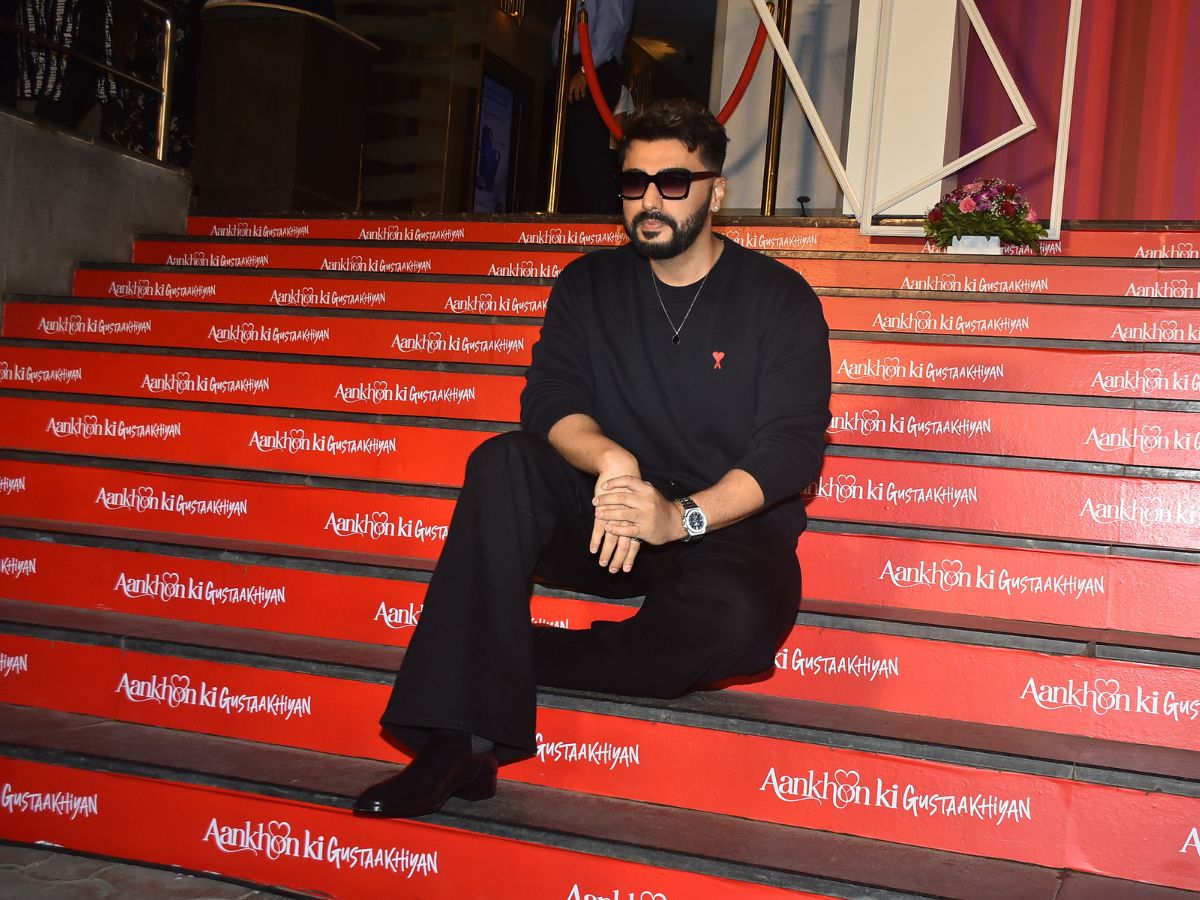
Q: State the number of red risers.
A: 10